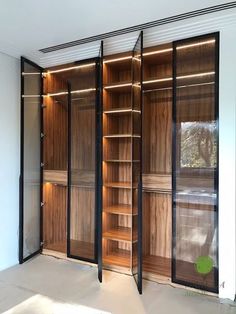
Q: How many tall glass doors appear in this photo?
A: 5